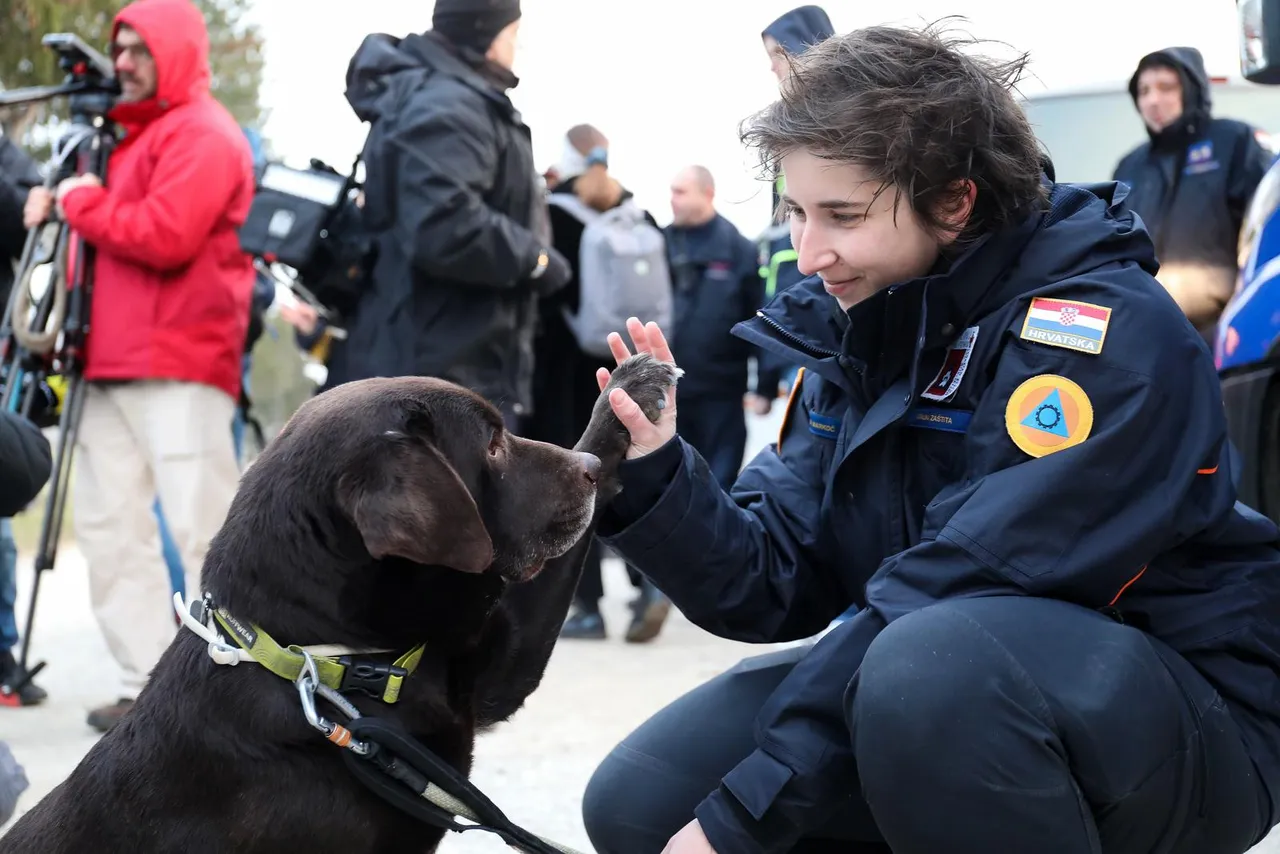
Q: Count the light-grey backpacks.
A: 1